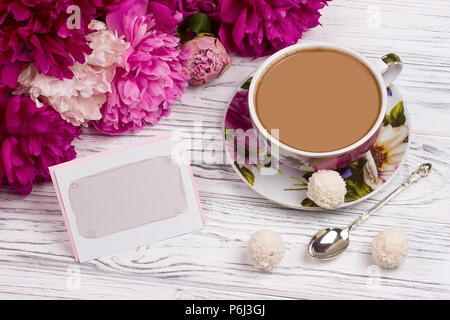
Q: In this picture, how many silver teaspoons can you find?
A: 1